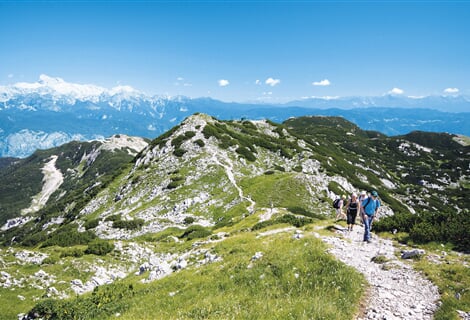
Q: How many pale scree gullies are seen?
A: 1